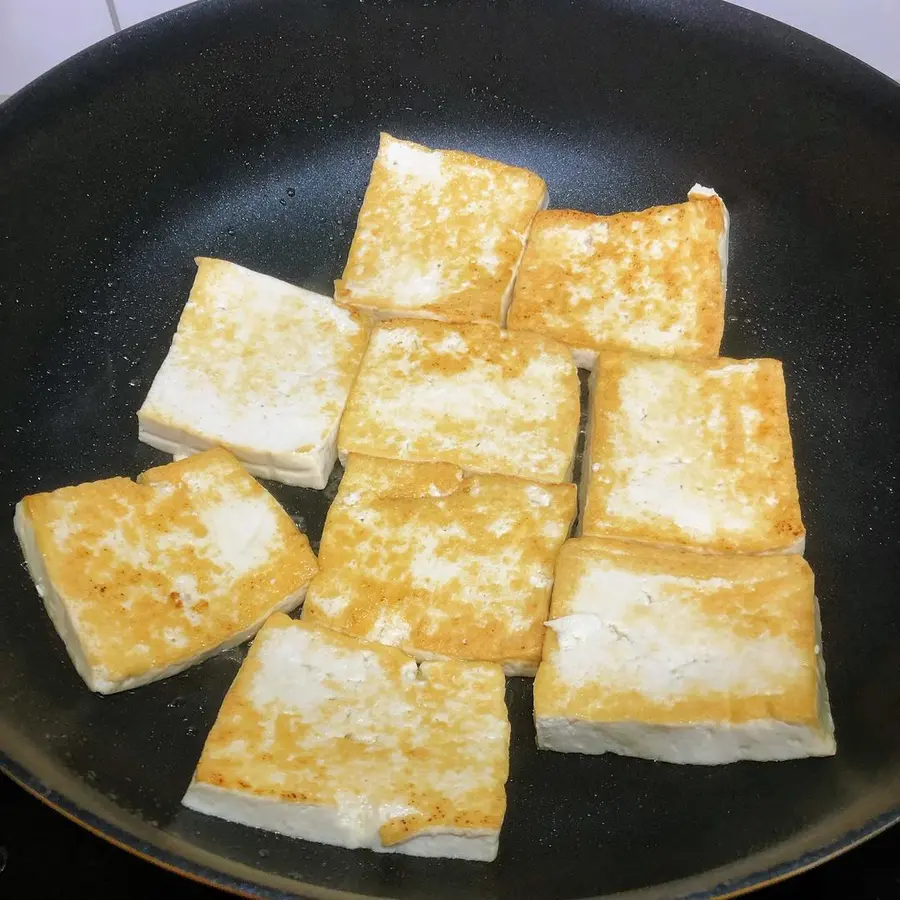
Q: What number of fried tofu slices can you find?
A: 9